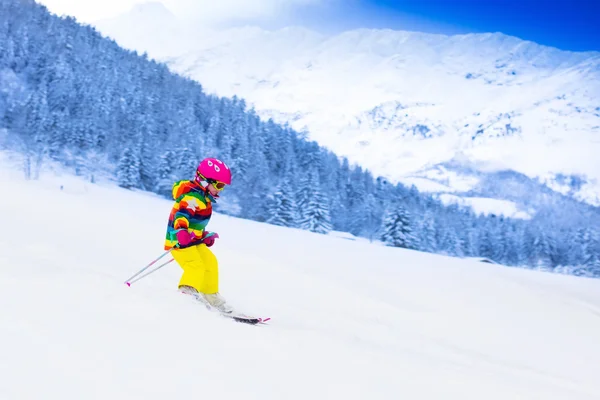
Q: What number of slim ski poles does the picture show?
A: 2